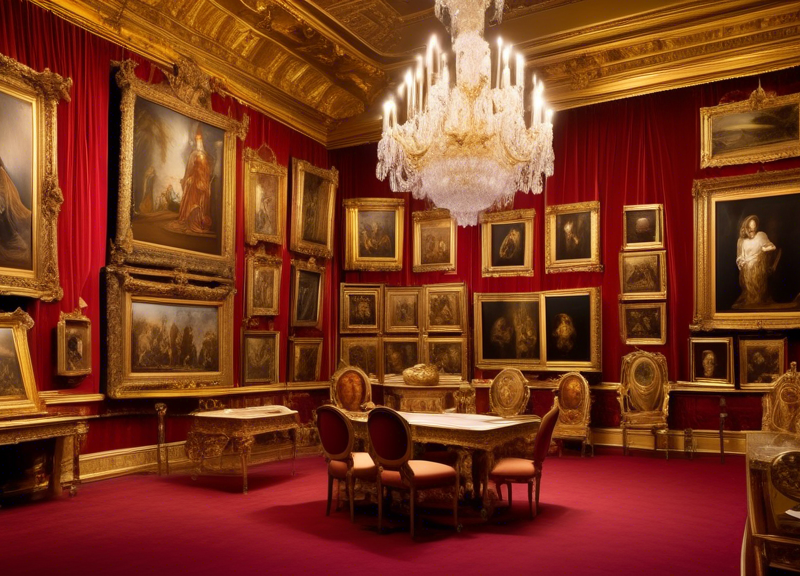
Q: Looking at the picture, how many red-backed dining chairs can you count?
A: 3